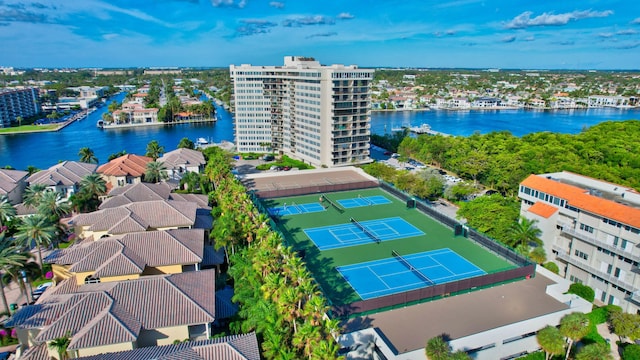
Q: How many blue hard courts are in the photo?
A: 4